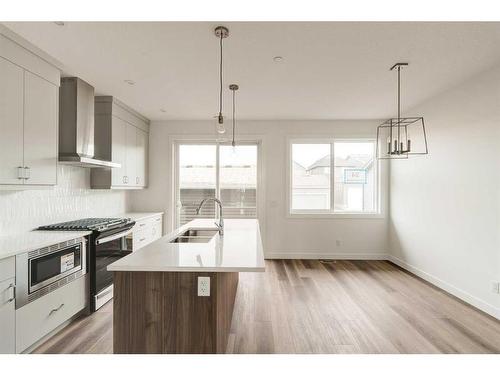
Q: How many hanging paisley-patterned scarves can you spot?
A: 0